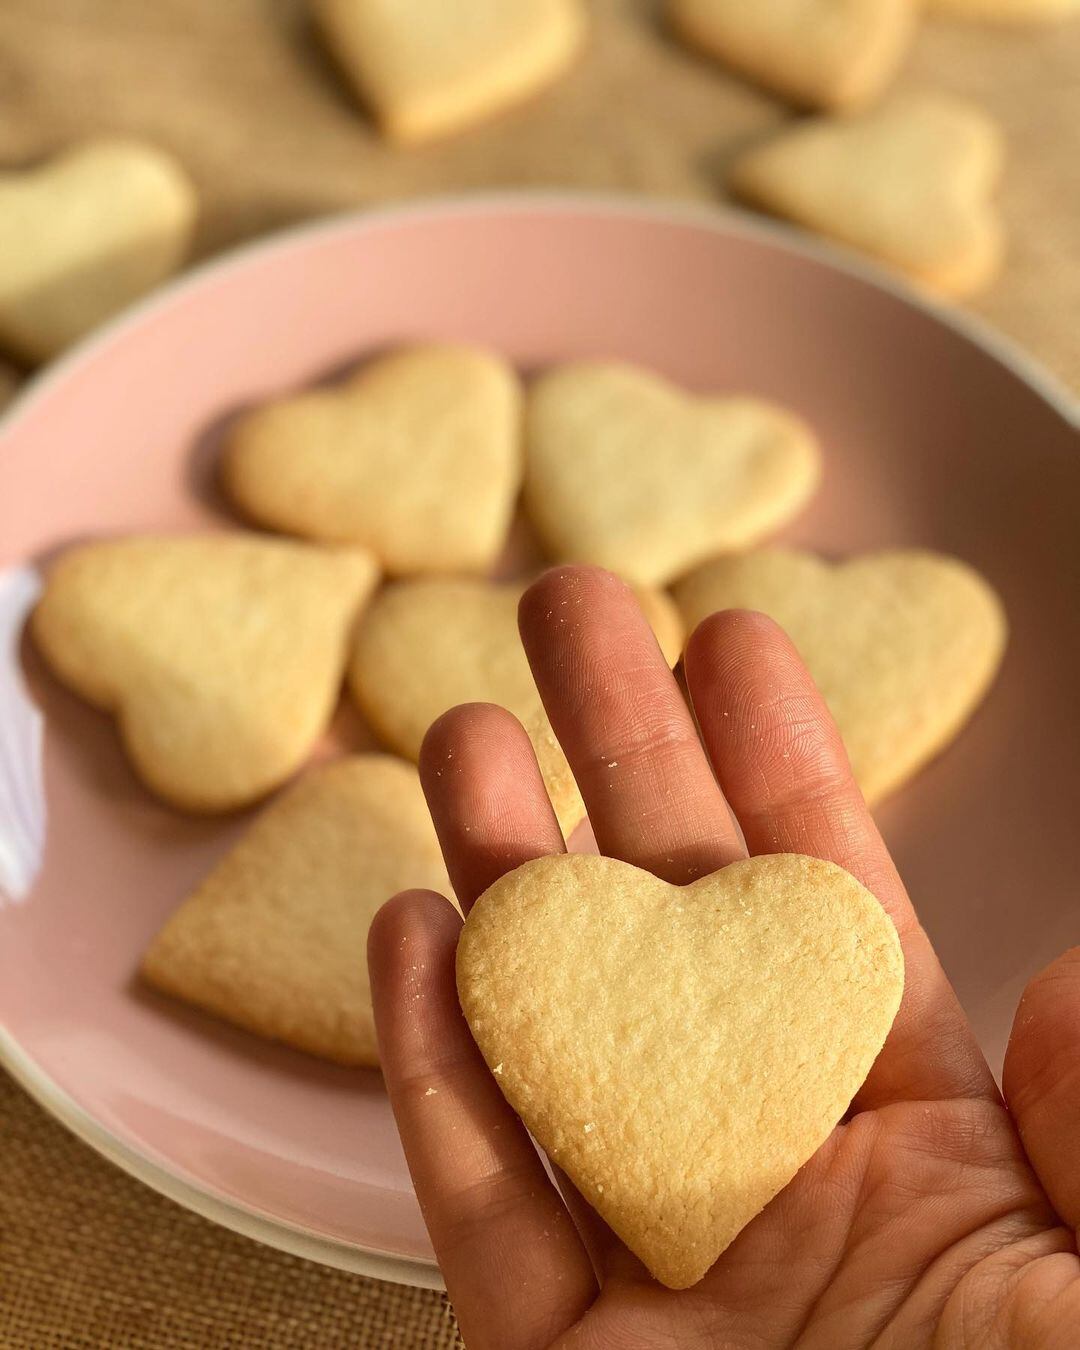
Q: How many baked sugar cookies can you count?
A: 12